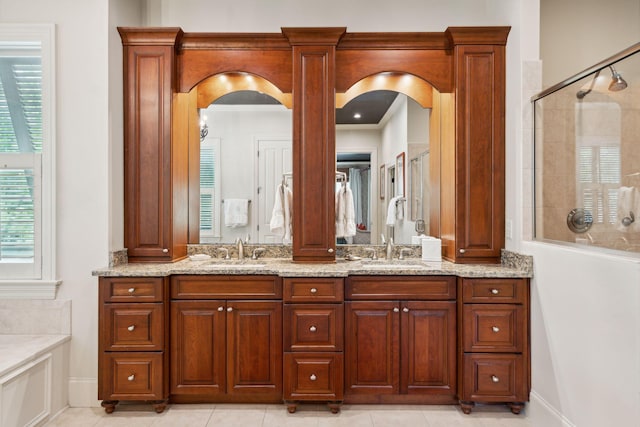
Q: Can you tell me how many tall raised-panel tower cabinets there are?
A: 3